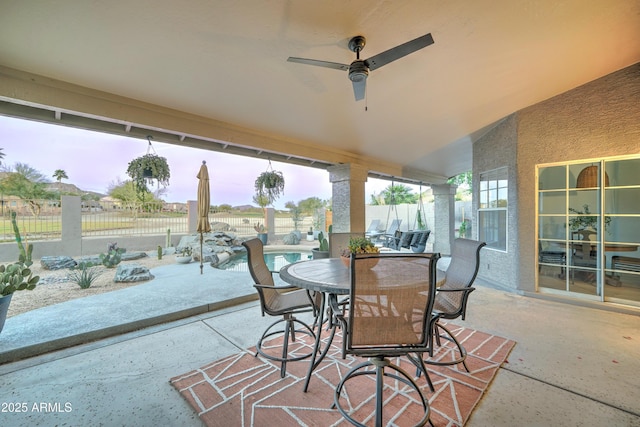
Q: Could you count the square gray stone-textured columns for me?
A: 2